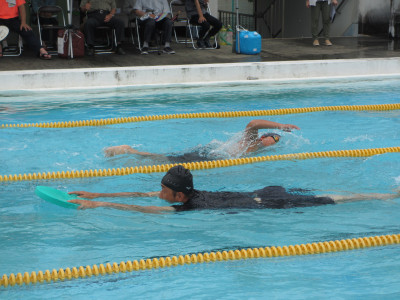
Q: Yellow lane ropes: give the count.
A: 3